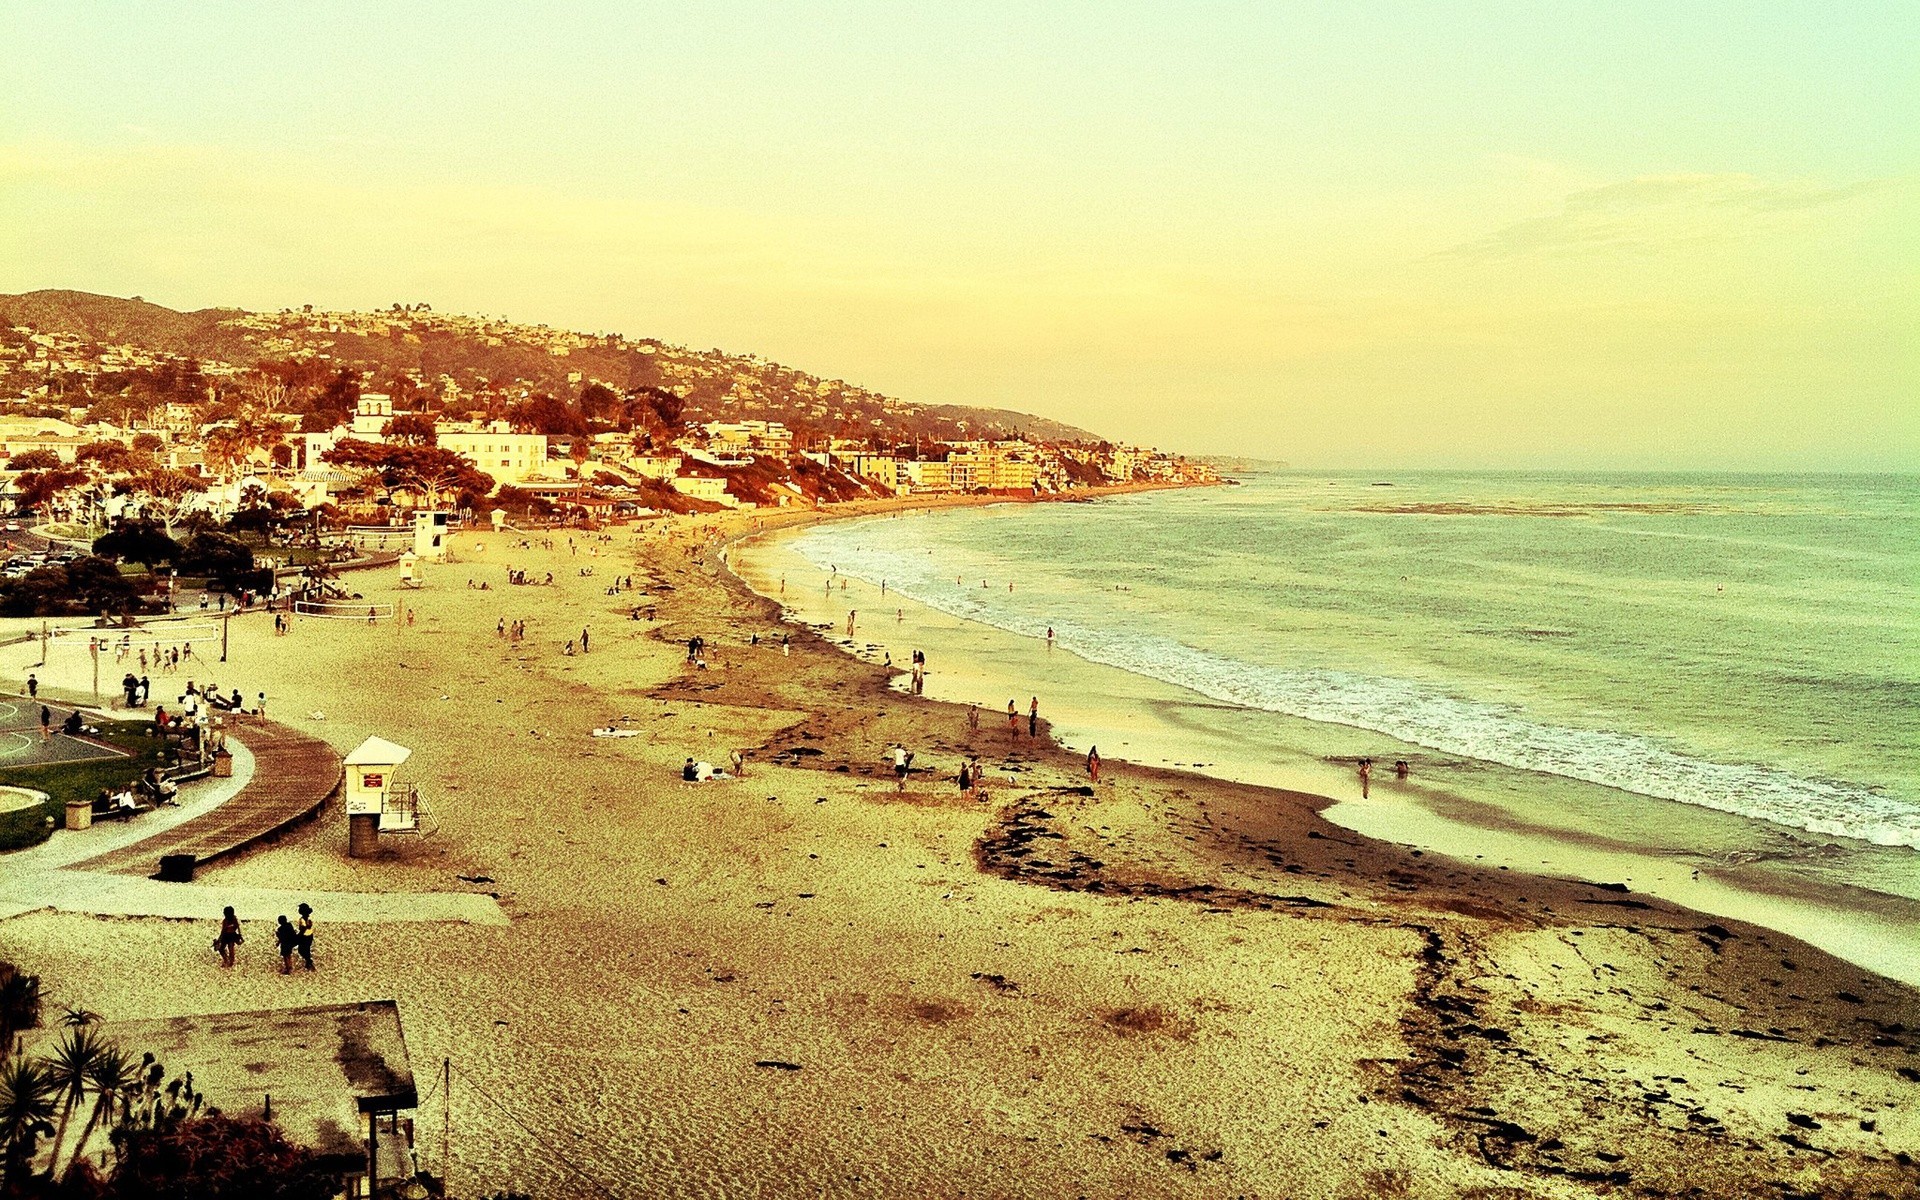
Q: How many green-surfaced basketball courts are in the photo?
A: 2